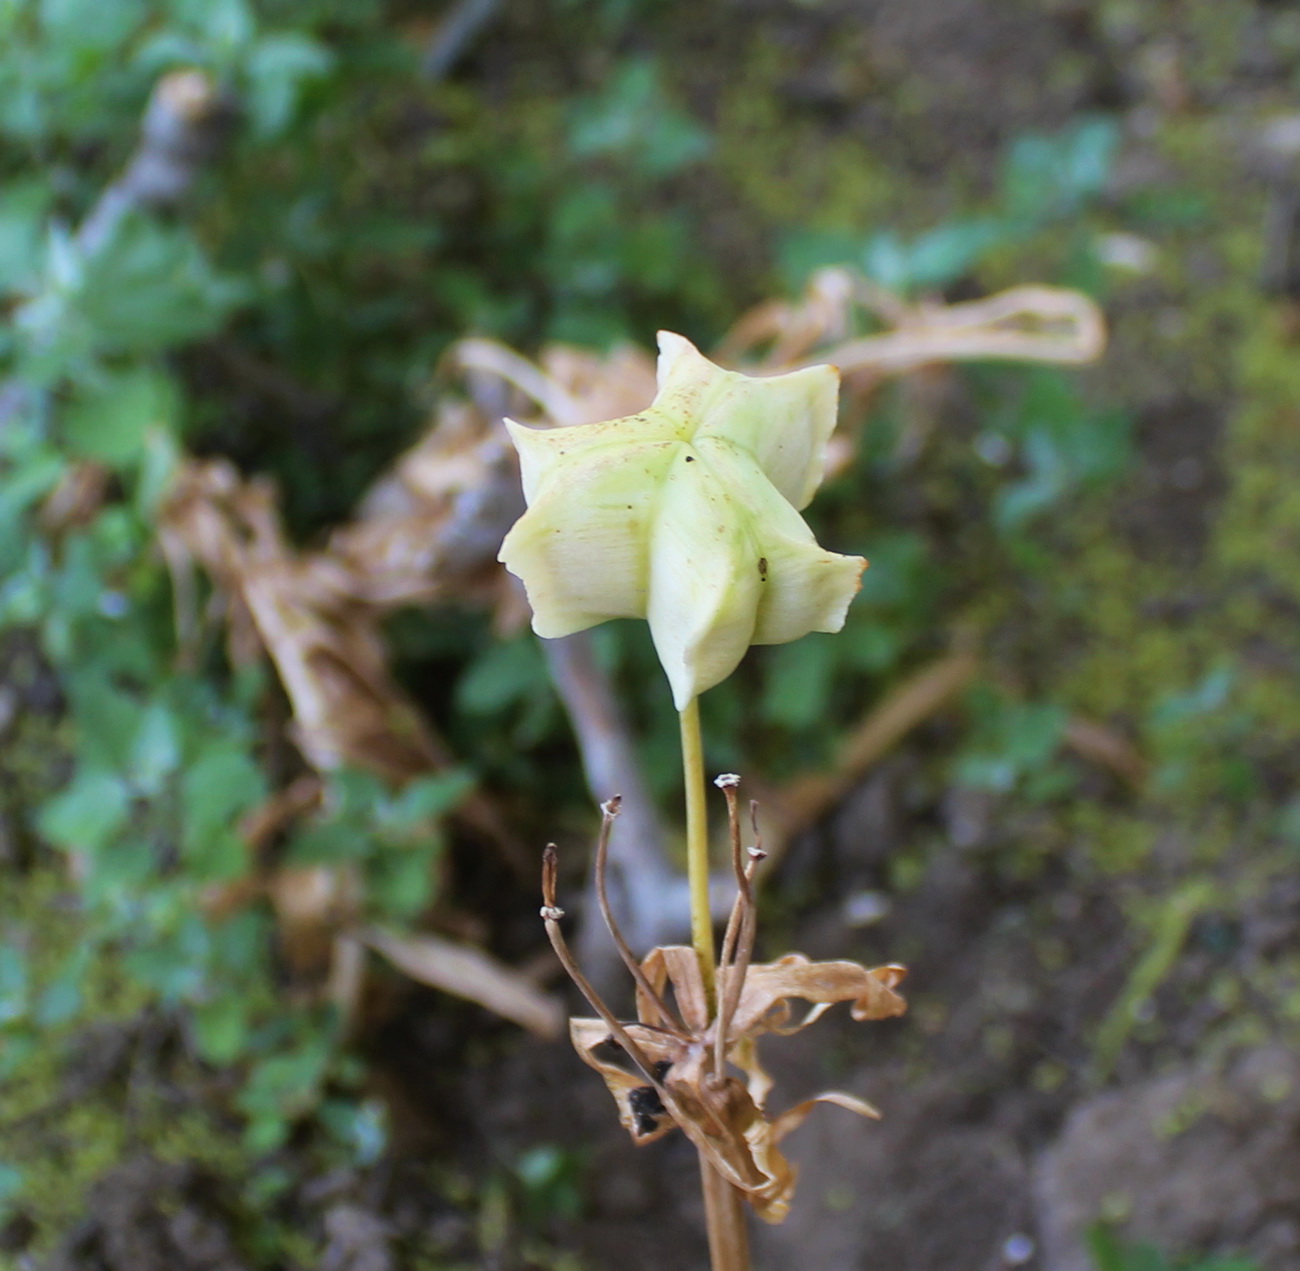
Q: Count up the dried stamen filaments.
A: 4